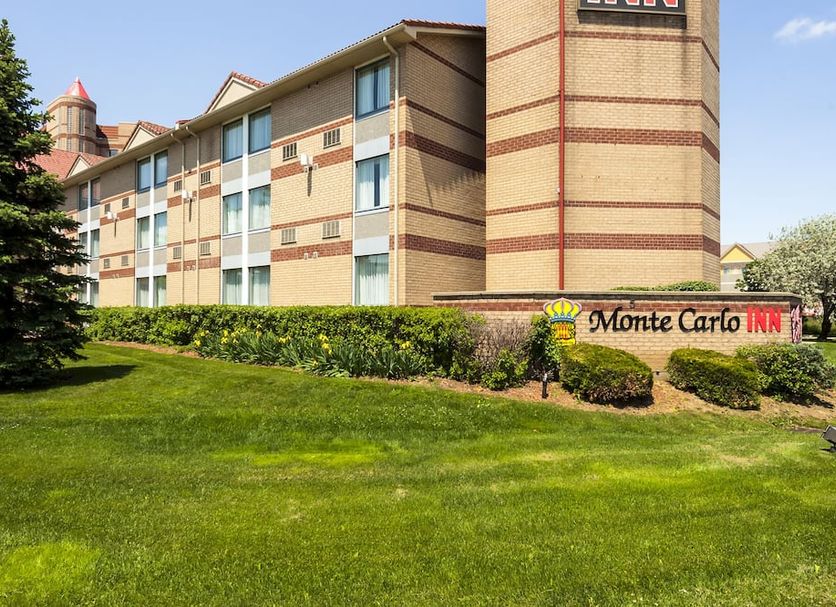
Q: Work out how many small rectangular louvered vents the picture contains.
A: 12